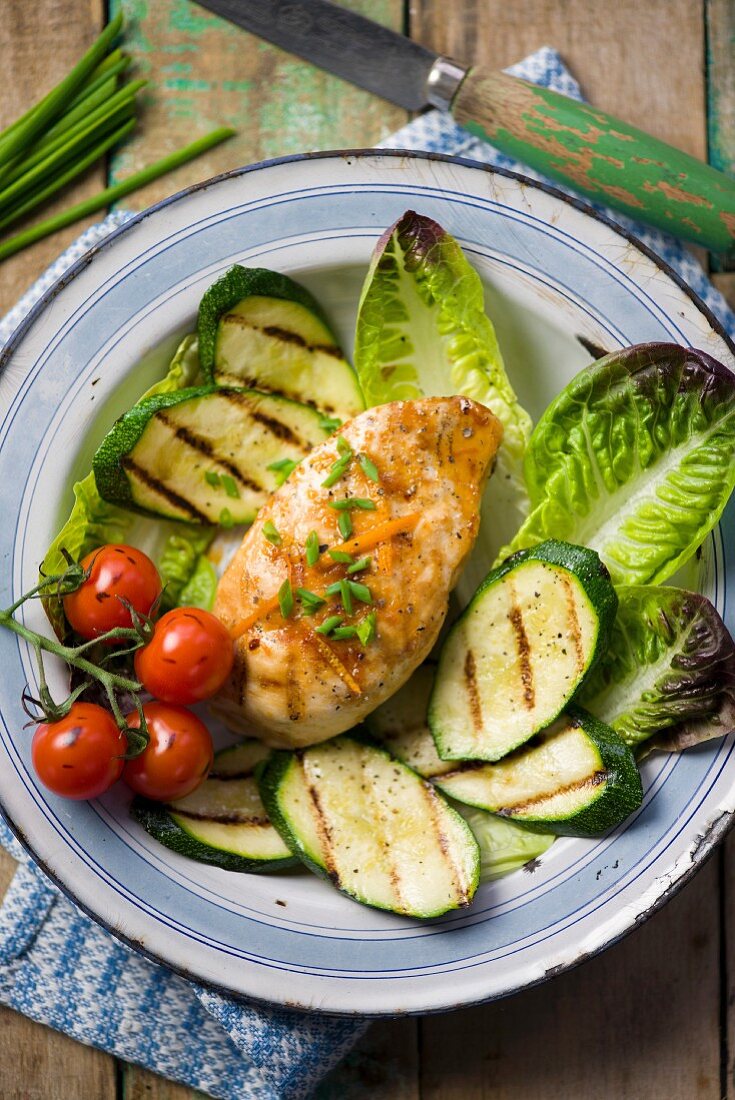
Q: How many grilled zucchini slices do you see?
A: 6